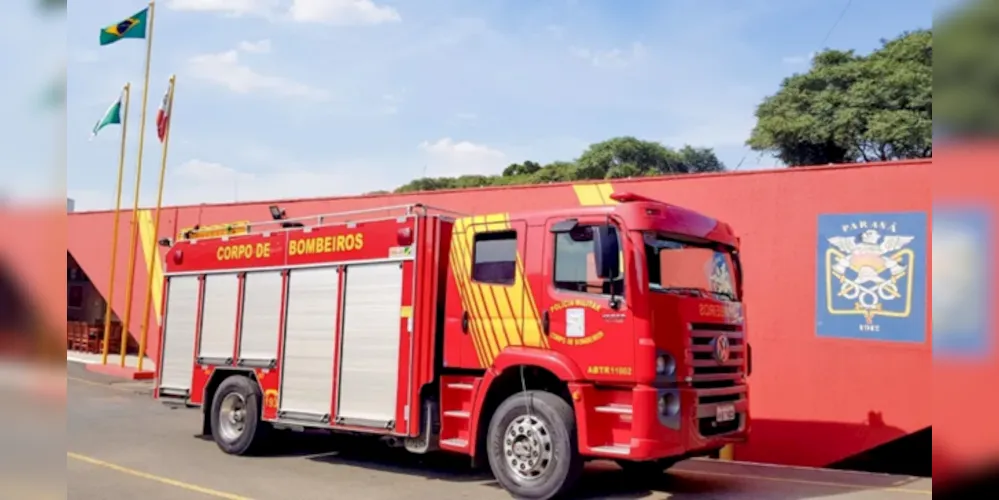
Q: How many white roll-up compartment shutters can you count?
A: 5